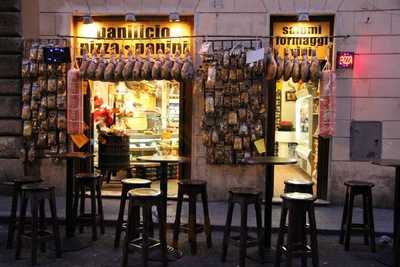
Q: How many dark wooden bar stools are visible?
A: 10